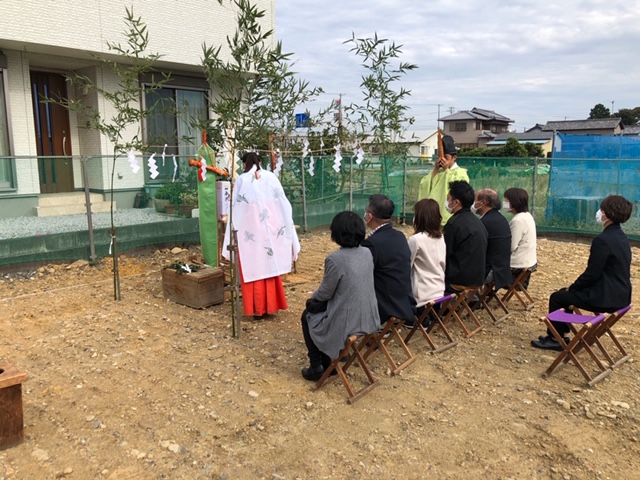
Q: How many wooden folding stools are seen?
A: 8